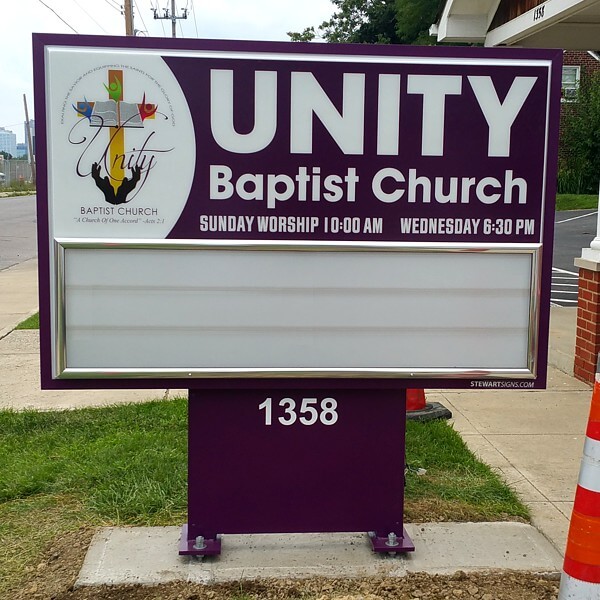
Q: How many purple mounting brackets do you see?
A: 2